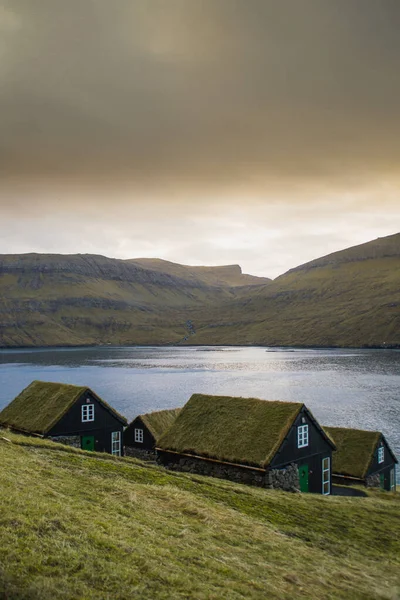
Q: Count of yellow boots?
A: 0